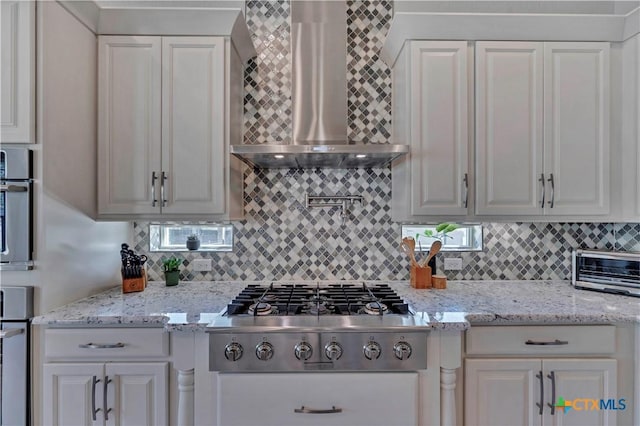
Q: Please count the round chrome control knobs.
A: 6